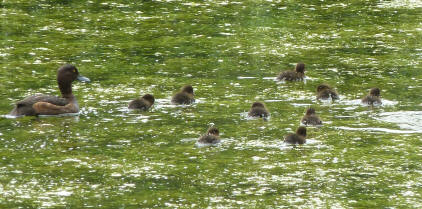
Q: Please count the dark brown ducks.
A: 10